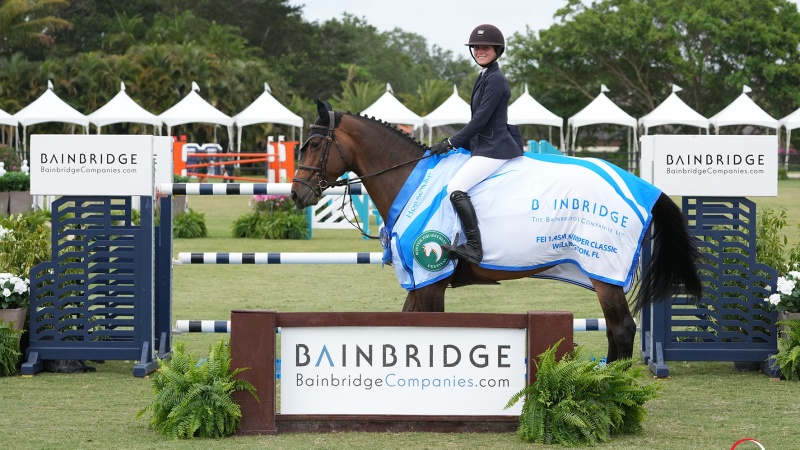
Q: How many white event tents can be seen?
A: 12